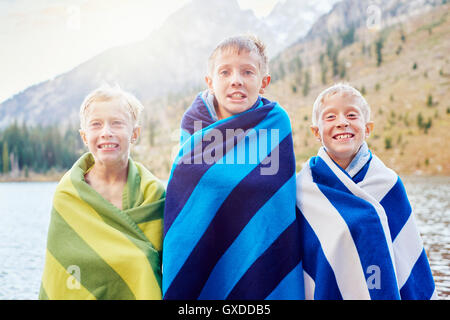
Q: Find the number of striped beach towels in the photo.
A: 3